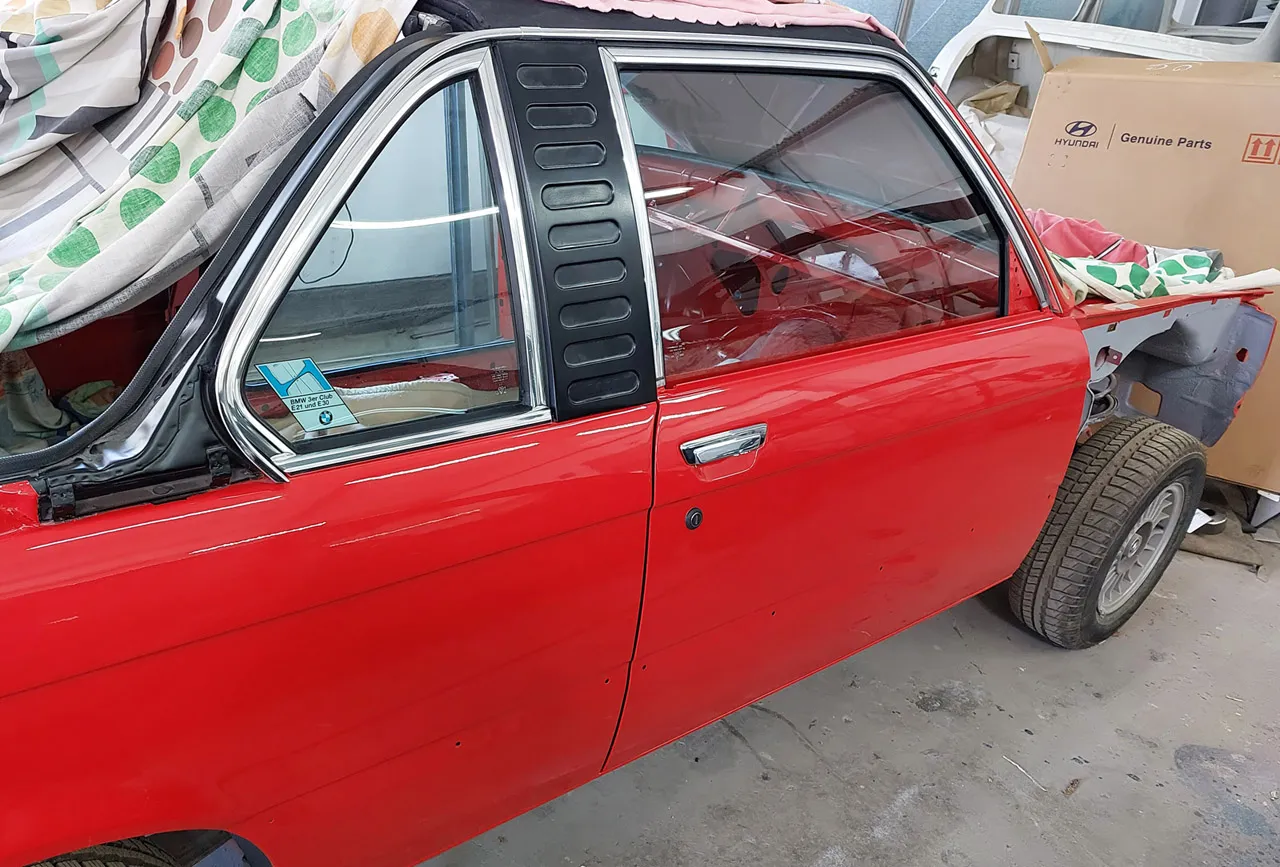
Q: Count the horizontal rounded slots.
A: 9